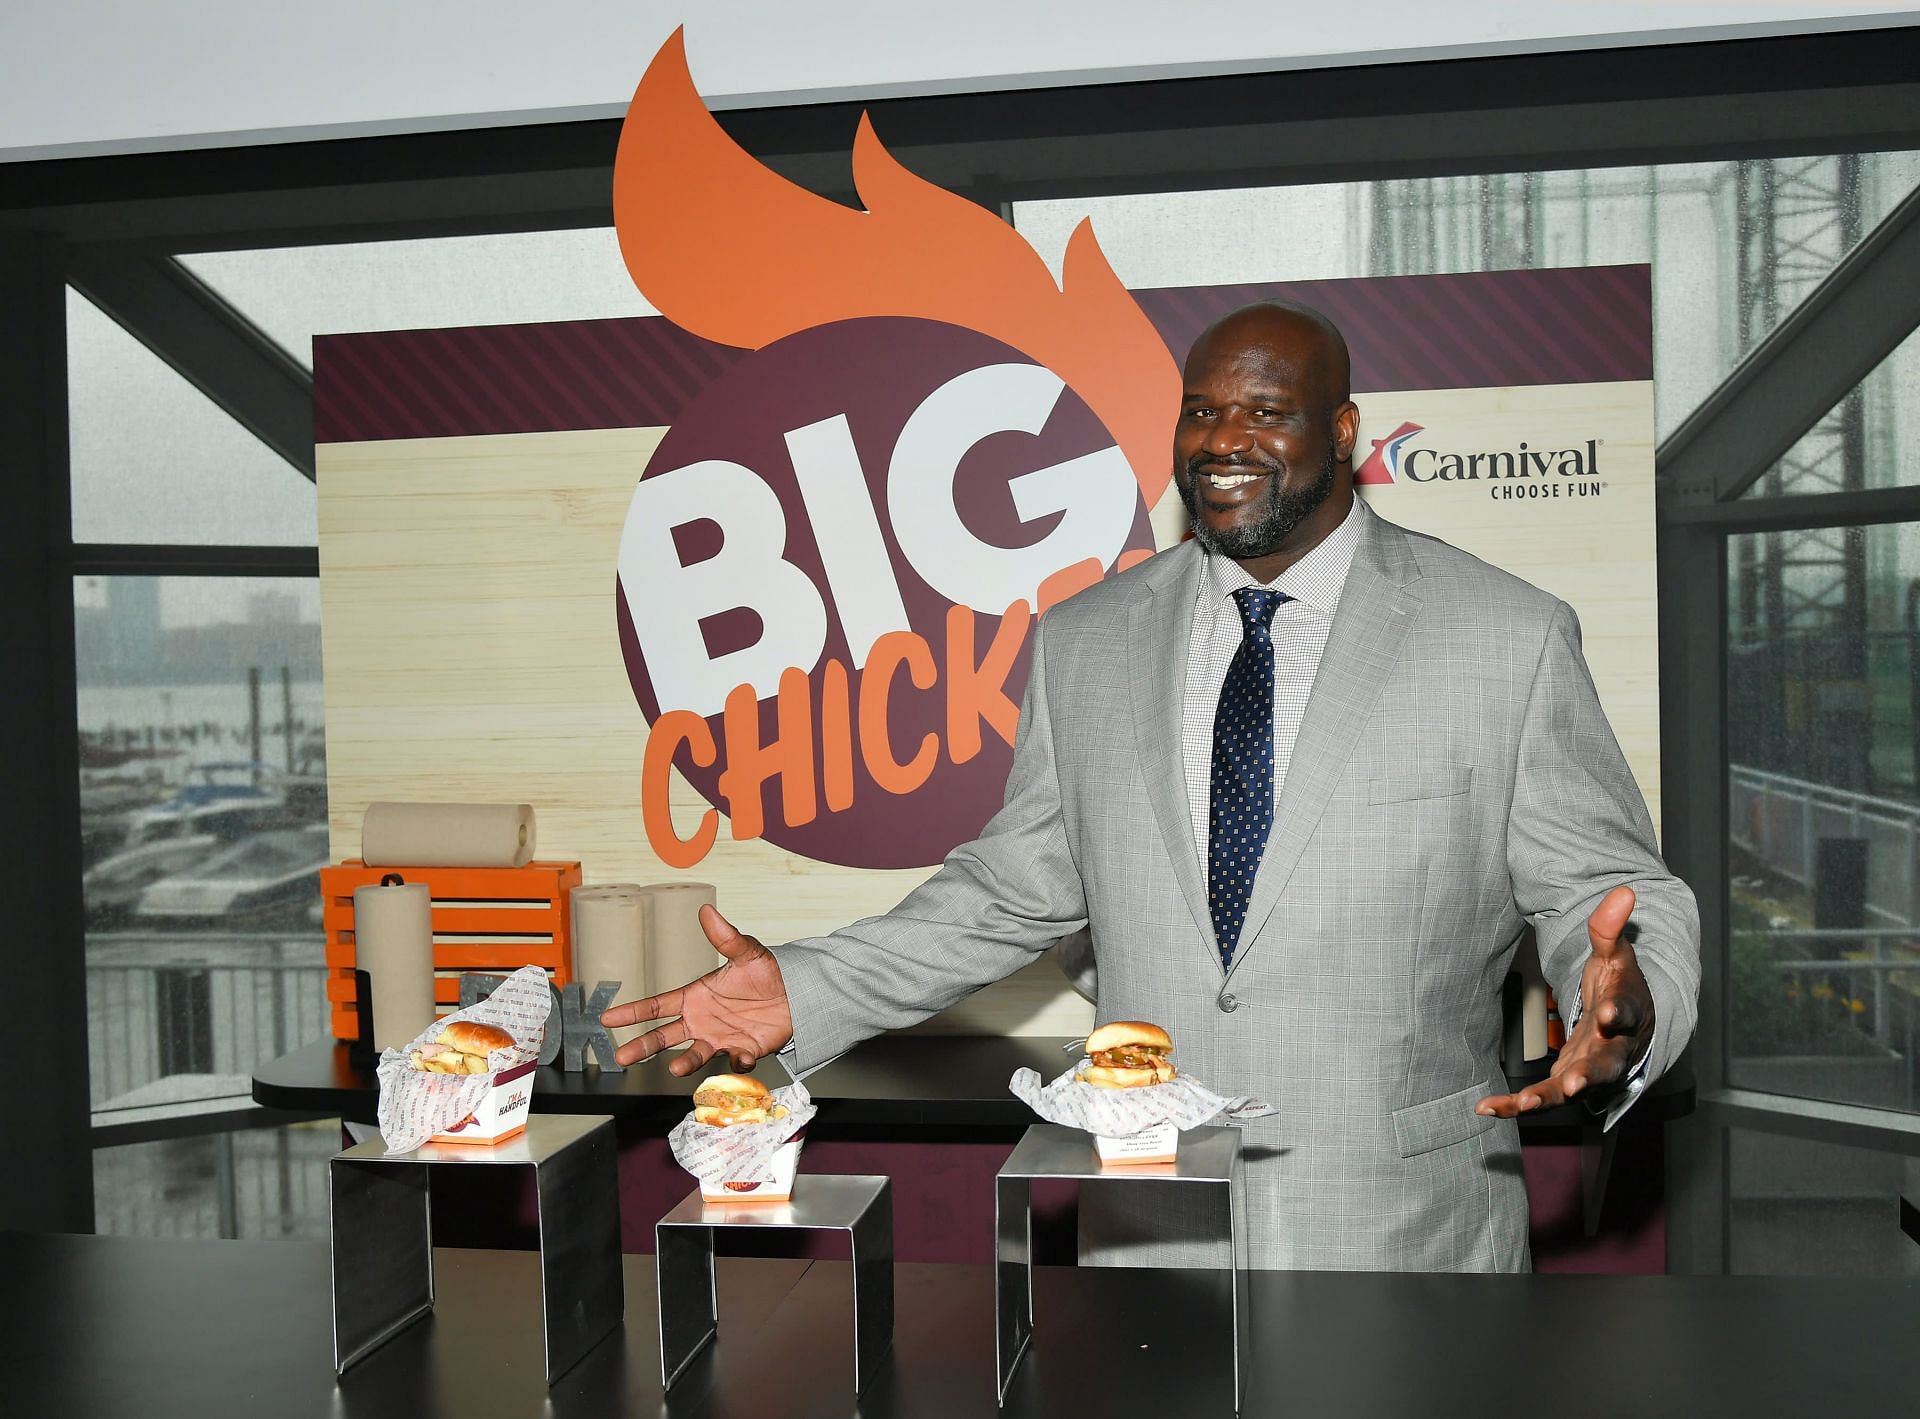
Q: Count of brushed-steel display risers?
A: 3